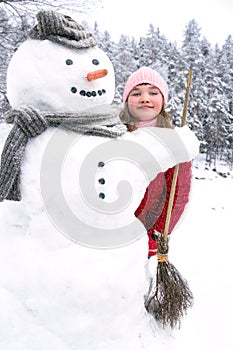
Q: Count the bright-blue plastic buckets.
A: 0